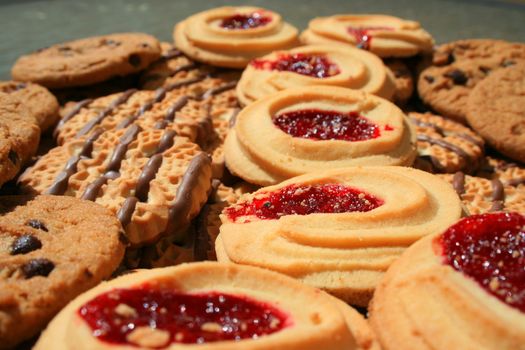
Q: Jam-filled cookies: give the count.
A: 7